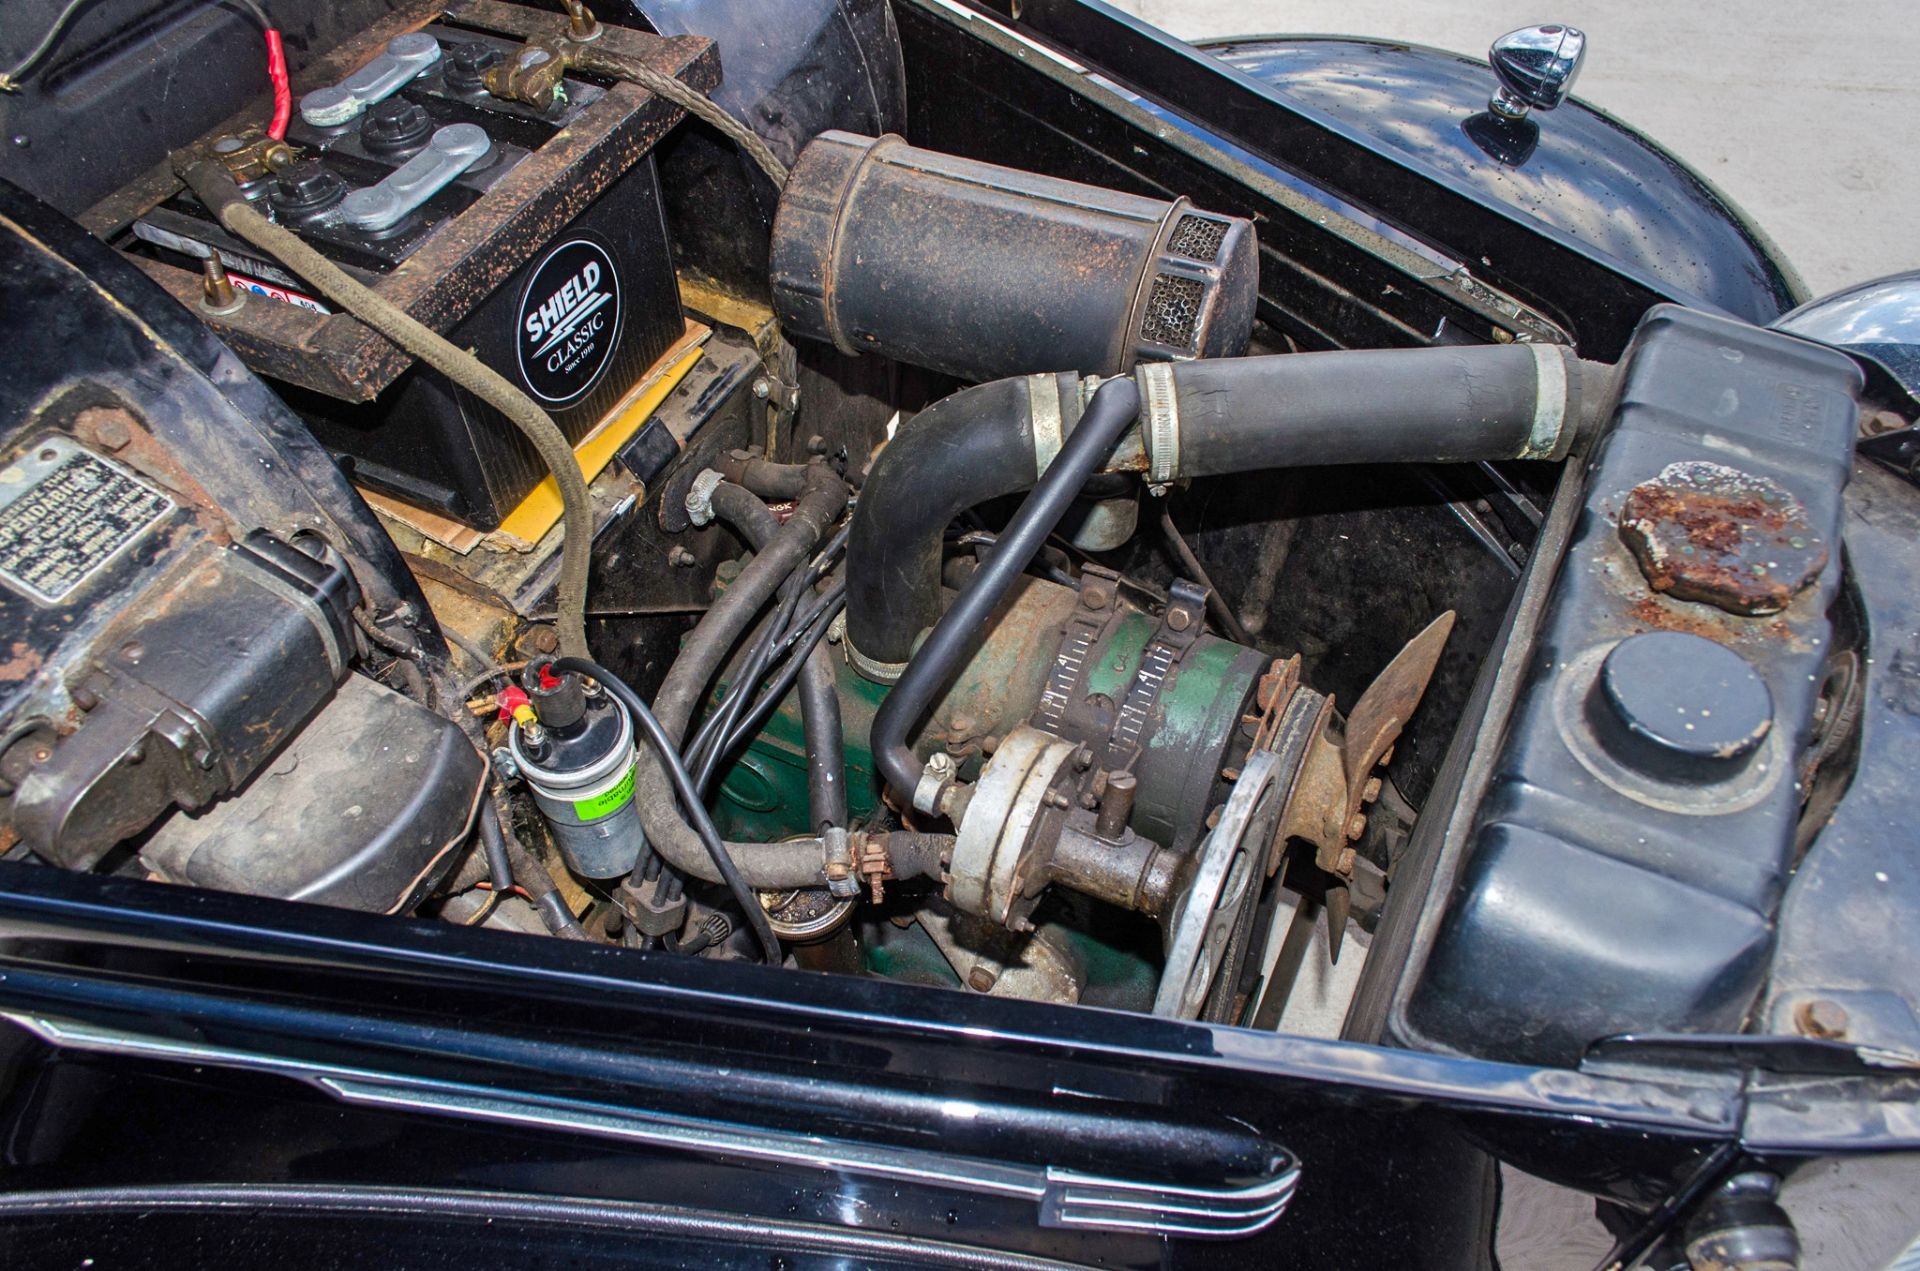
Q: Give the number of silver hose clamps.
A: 7